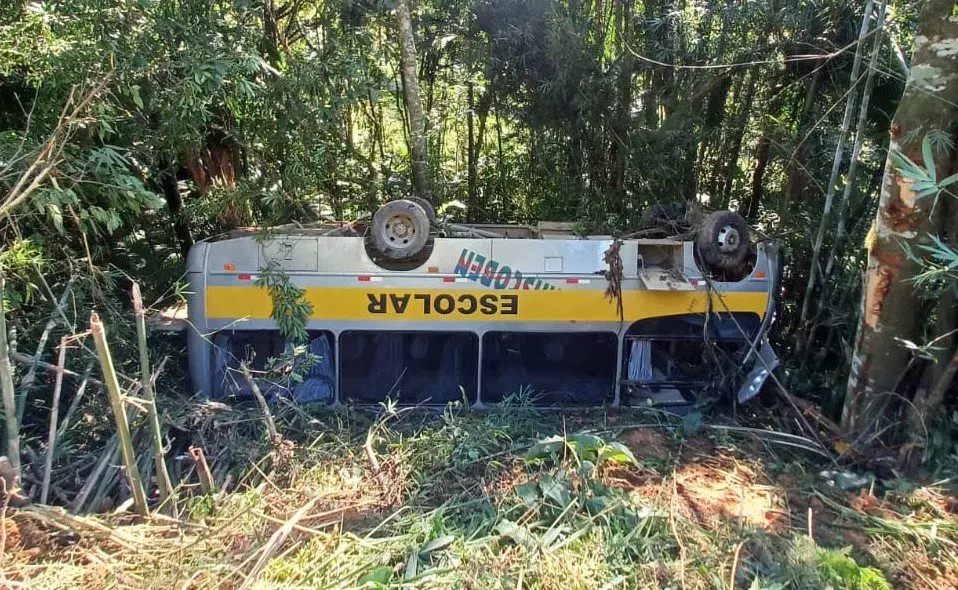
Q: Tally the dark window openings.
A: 4